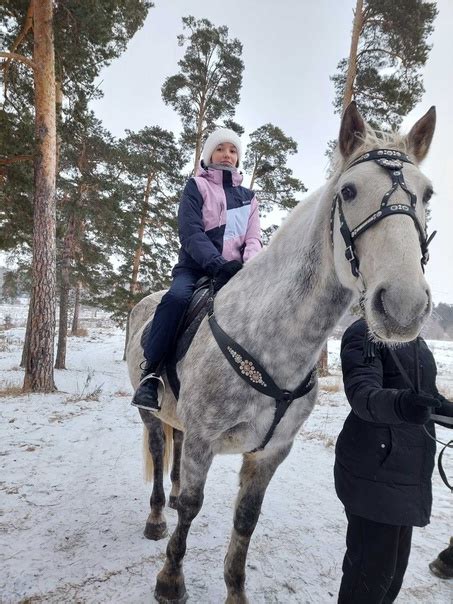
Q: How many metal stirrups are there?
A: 1